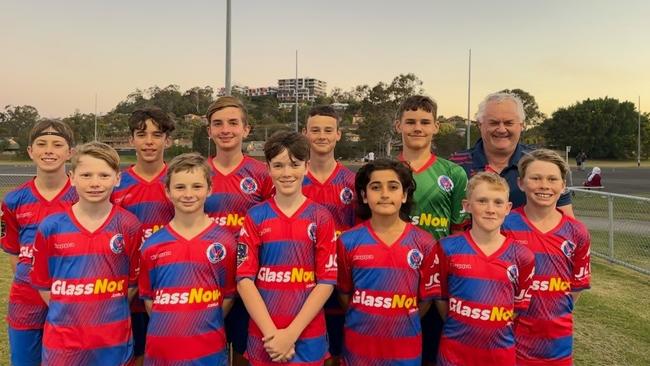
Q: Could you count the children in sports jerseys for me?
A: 11